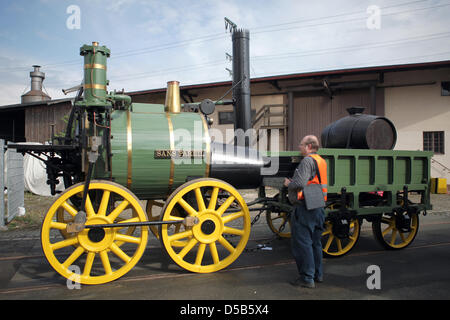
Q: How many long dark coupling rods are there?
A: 1